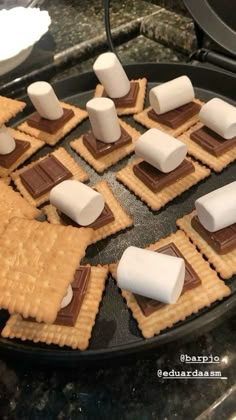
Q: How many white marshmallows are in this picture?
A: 11